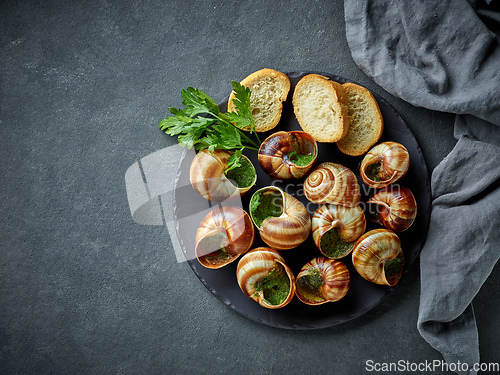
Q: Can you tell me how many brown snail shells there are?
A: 11